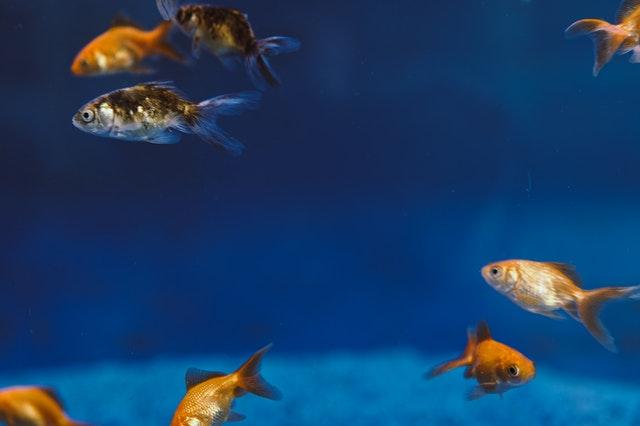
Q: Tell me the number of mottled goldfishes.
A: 2